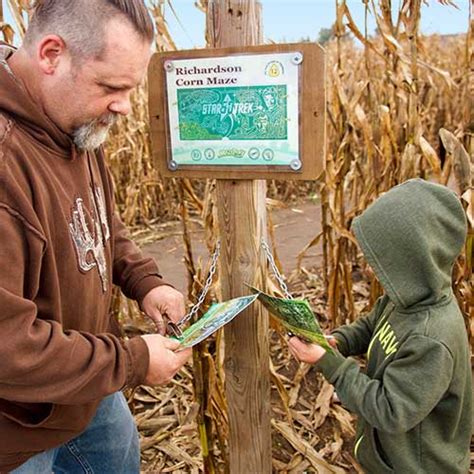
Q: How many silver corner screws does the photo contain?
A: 4